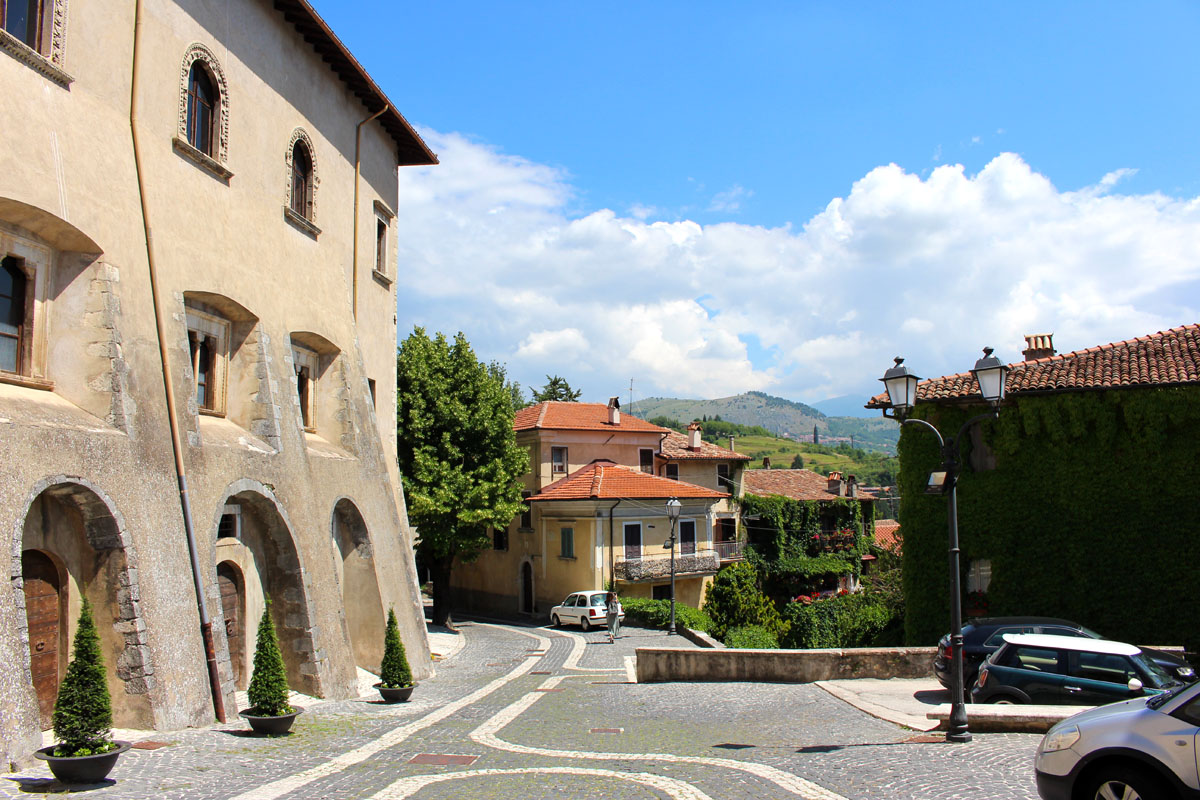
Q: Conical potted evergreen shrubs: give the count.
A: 3